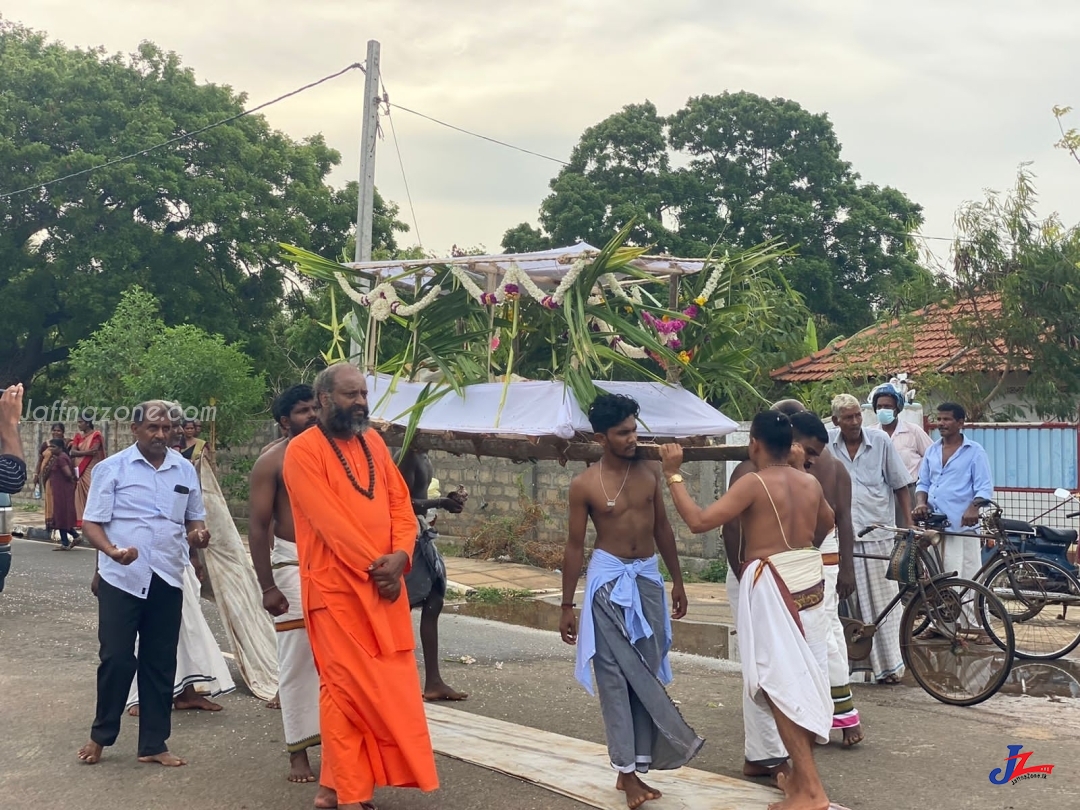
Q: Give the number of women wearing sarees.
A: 3